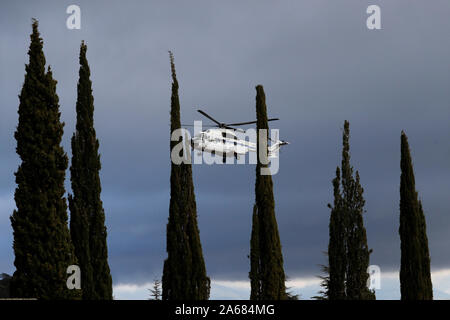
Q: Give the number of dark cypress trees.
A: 6